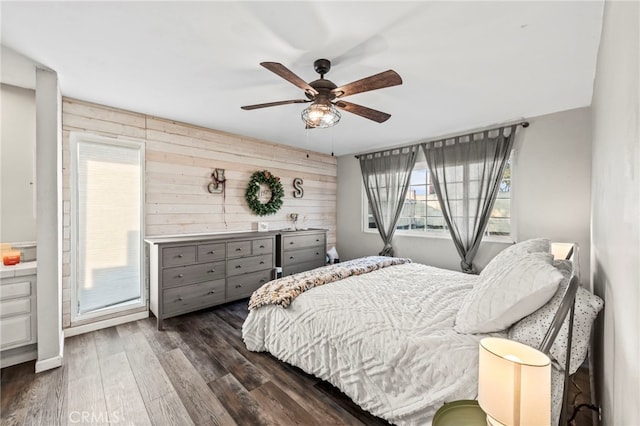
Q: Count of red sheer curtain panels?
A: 0